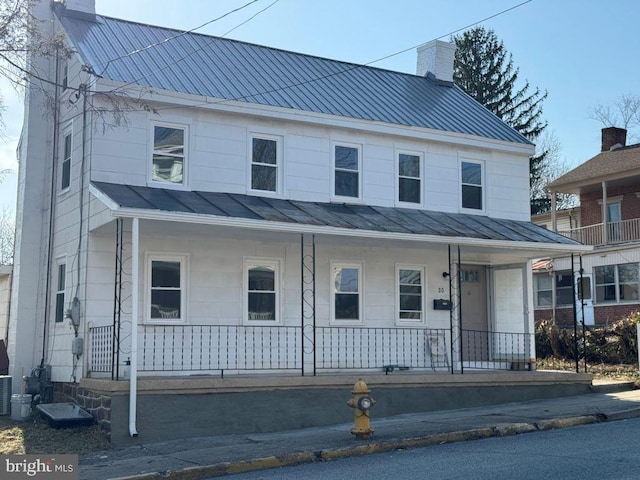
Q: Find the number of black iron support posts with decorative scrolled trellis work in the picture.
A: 4